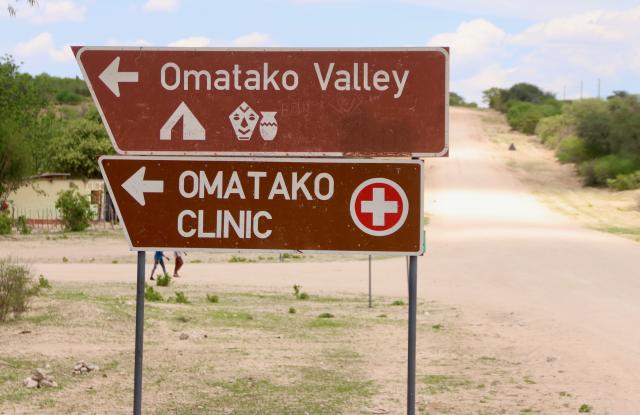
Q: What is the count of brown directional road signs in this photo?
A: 2